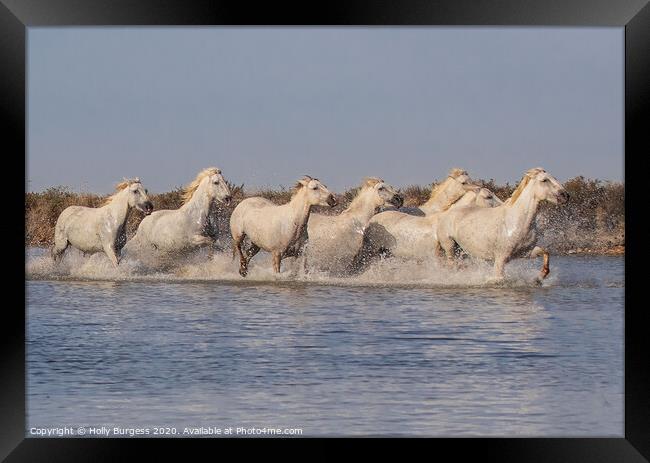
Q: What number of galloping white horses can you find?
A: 7